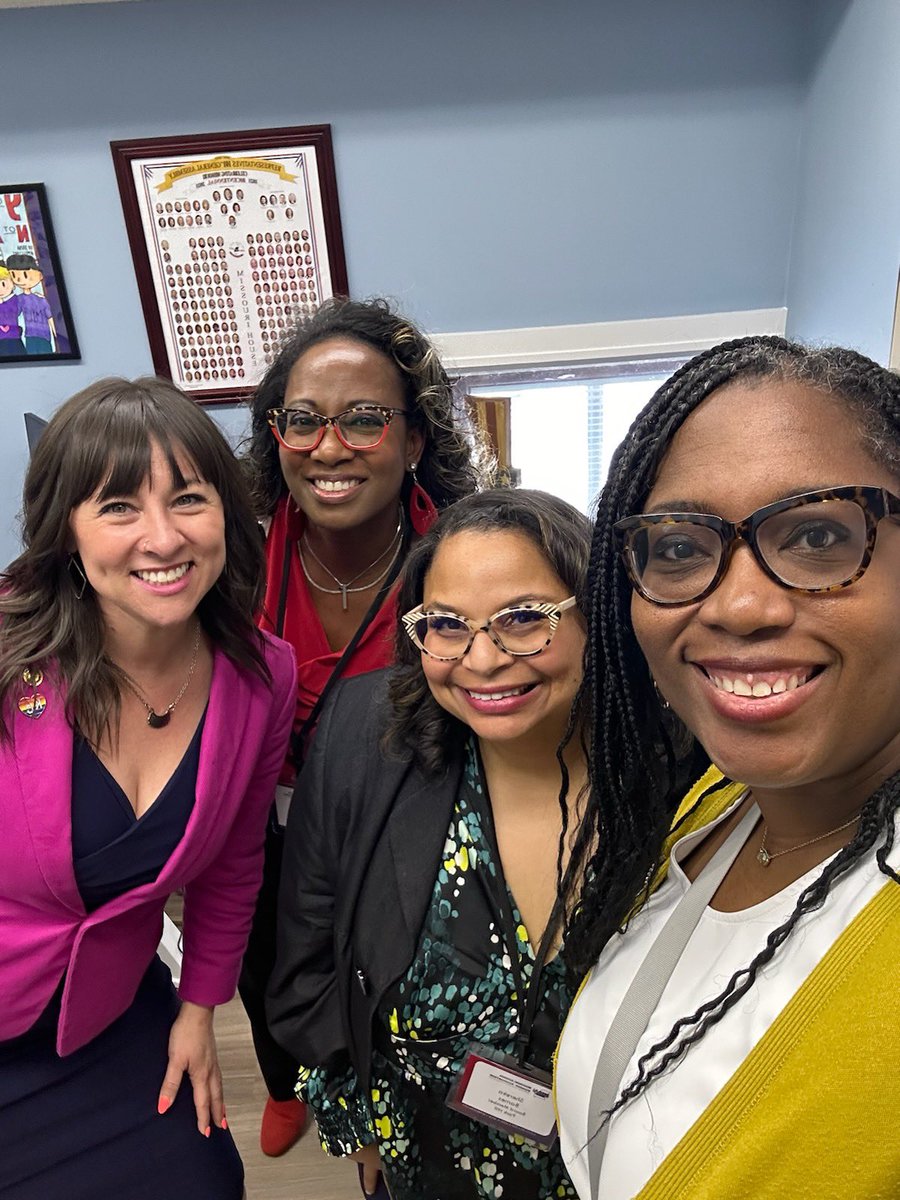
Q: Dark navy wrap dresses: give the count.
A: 1